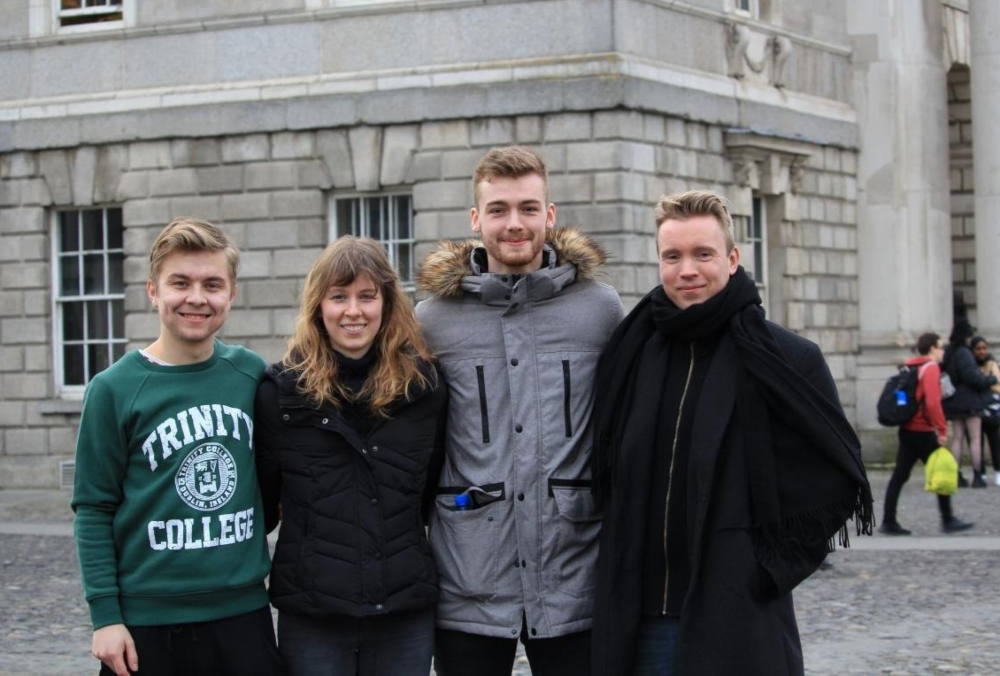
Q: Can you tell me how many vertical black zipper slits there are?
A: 2